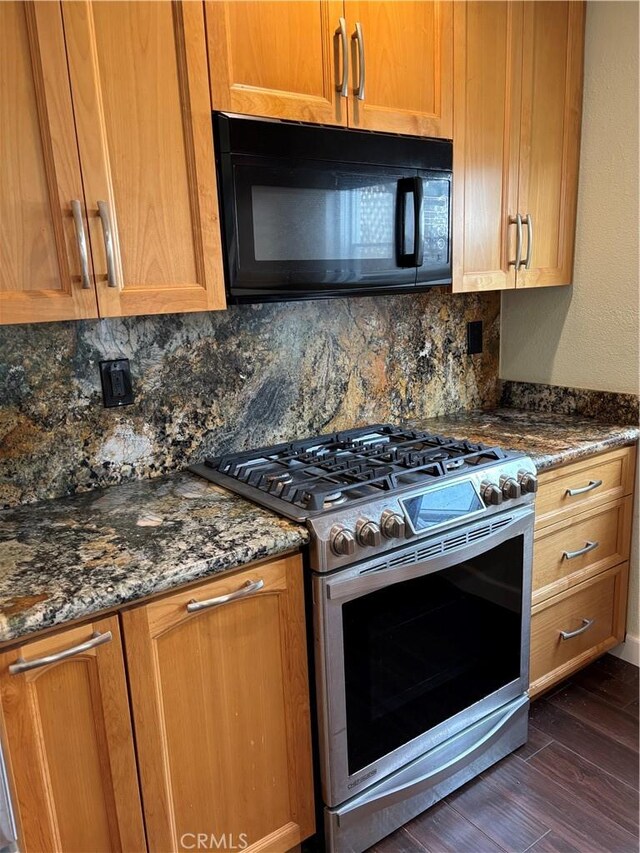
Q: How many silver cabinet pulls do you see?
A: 11